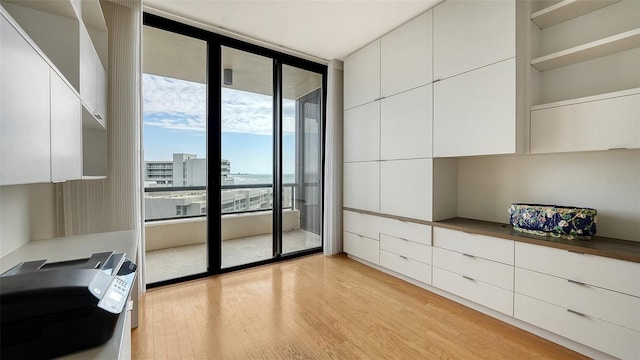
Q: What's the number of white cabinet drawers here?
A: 11